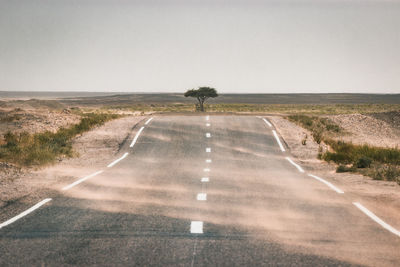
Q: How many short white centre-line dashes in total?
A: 9